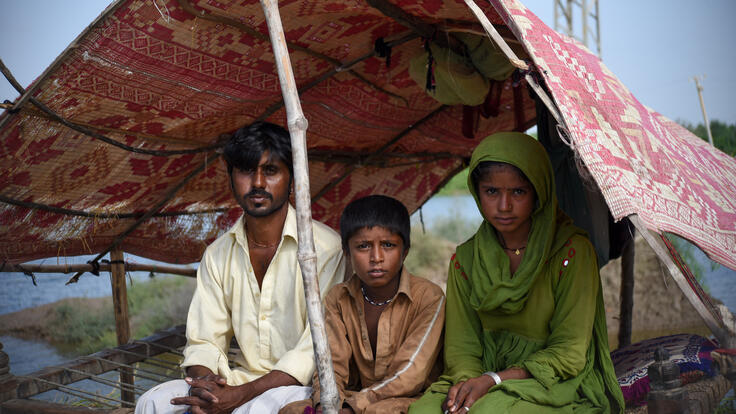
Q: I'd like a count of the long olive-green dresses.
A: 1